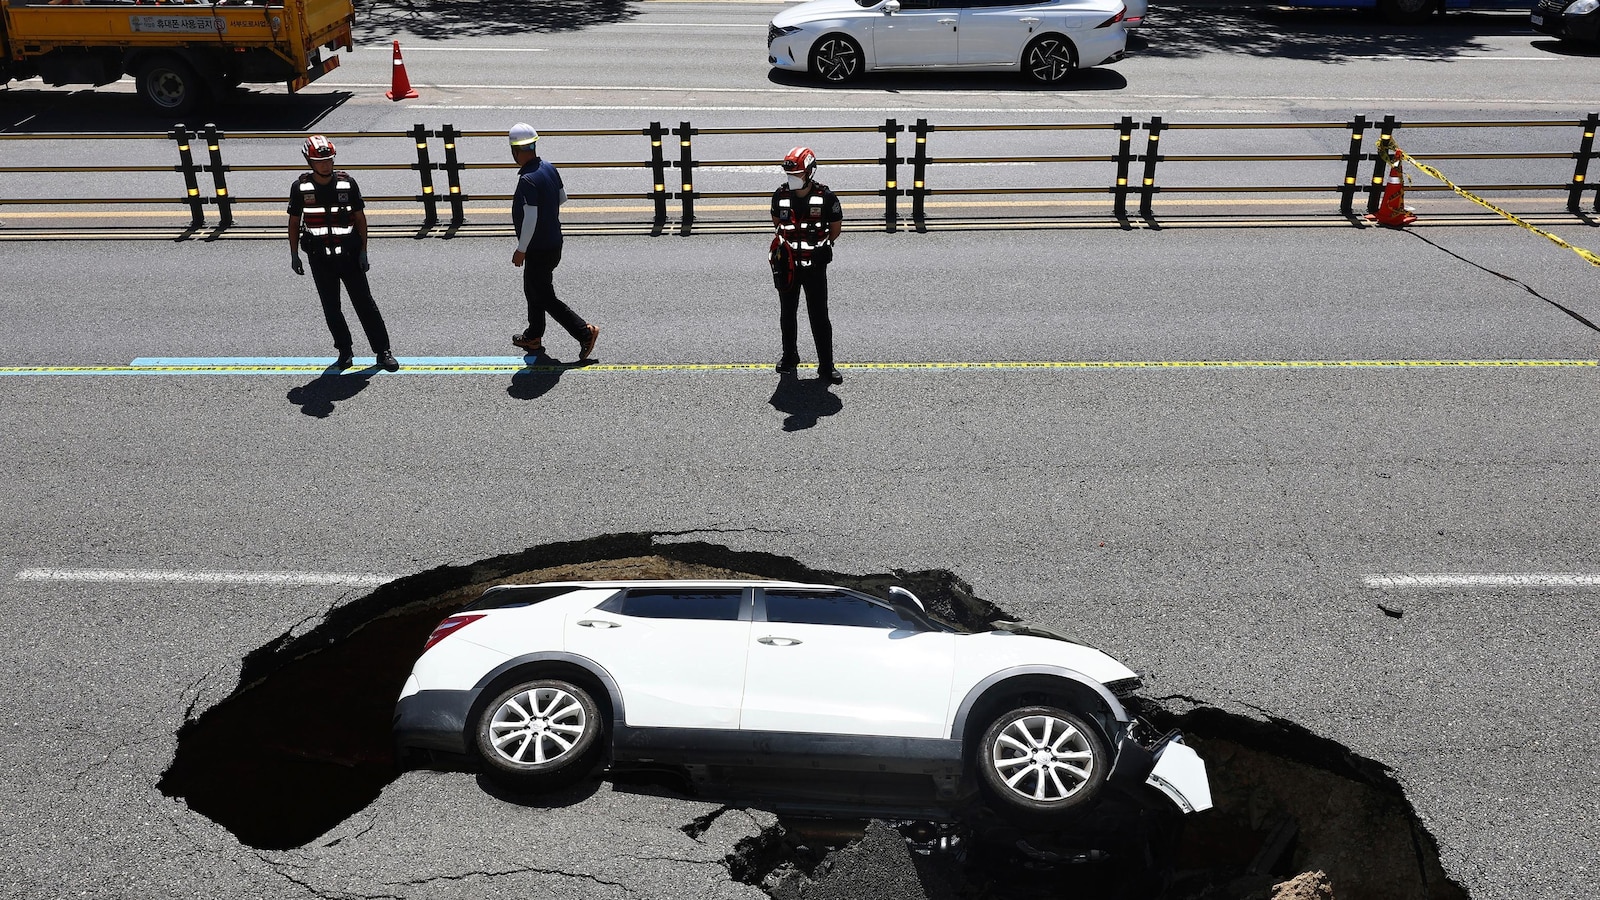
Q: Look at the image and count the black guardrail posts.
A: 13